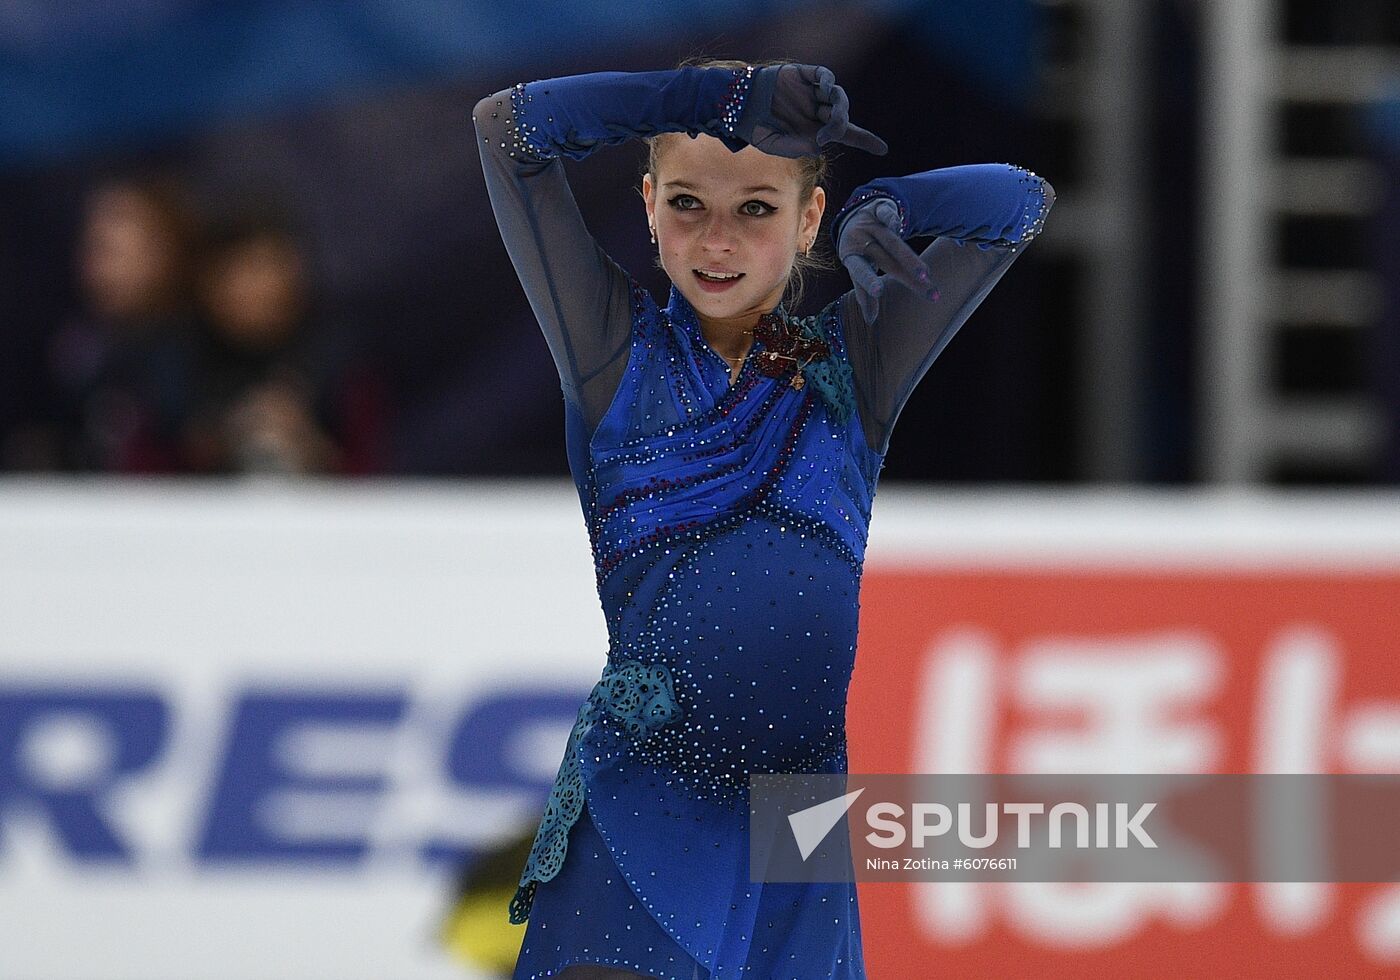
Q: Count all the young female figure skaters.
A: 1